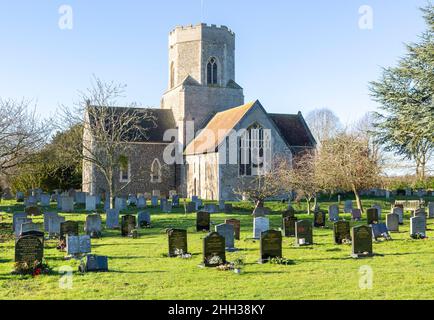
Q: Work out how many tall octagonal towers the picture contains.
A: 1